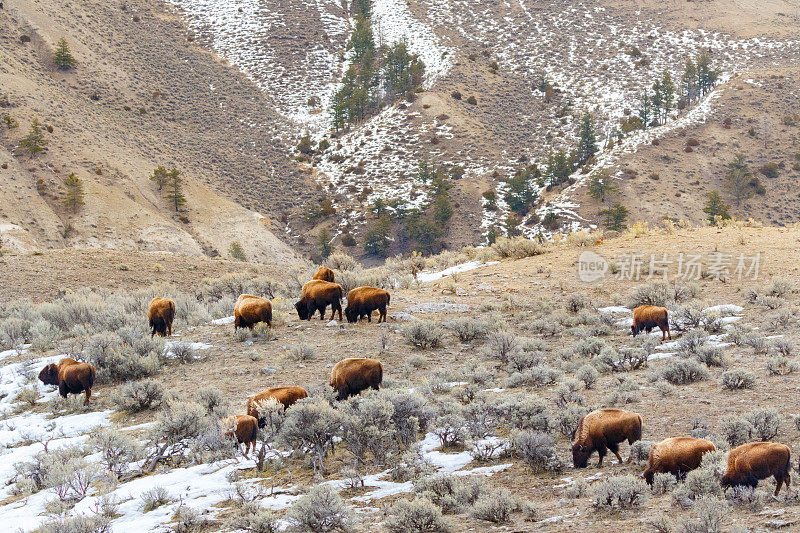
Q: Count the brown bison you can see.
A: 13